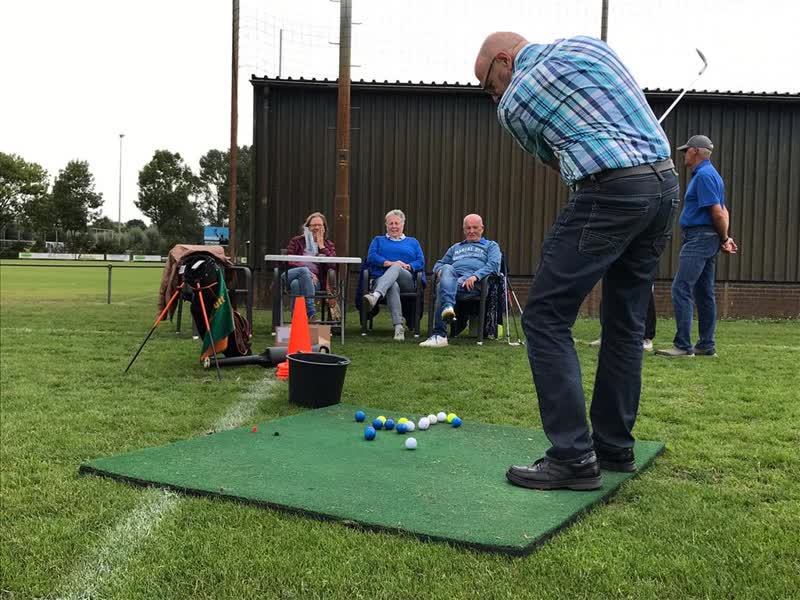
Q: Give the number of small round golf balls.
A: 14